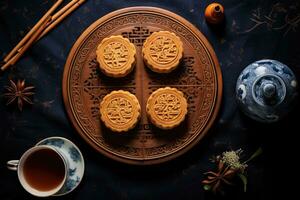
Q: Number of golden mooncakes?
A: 4